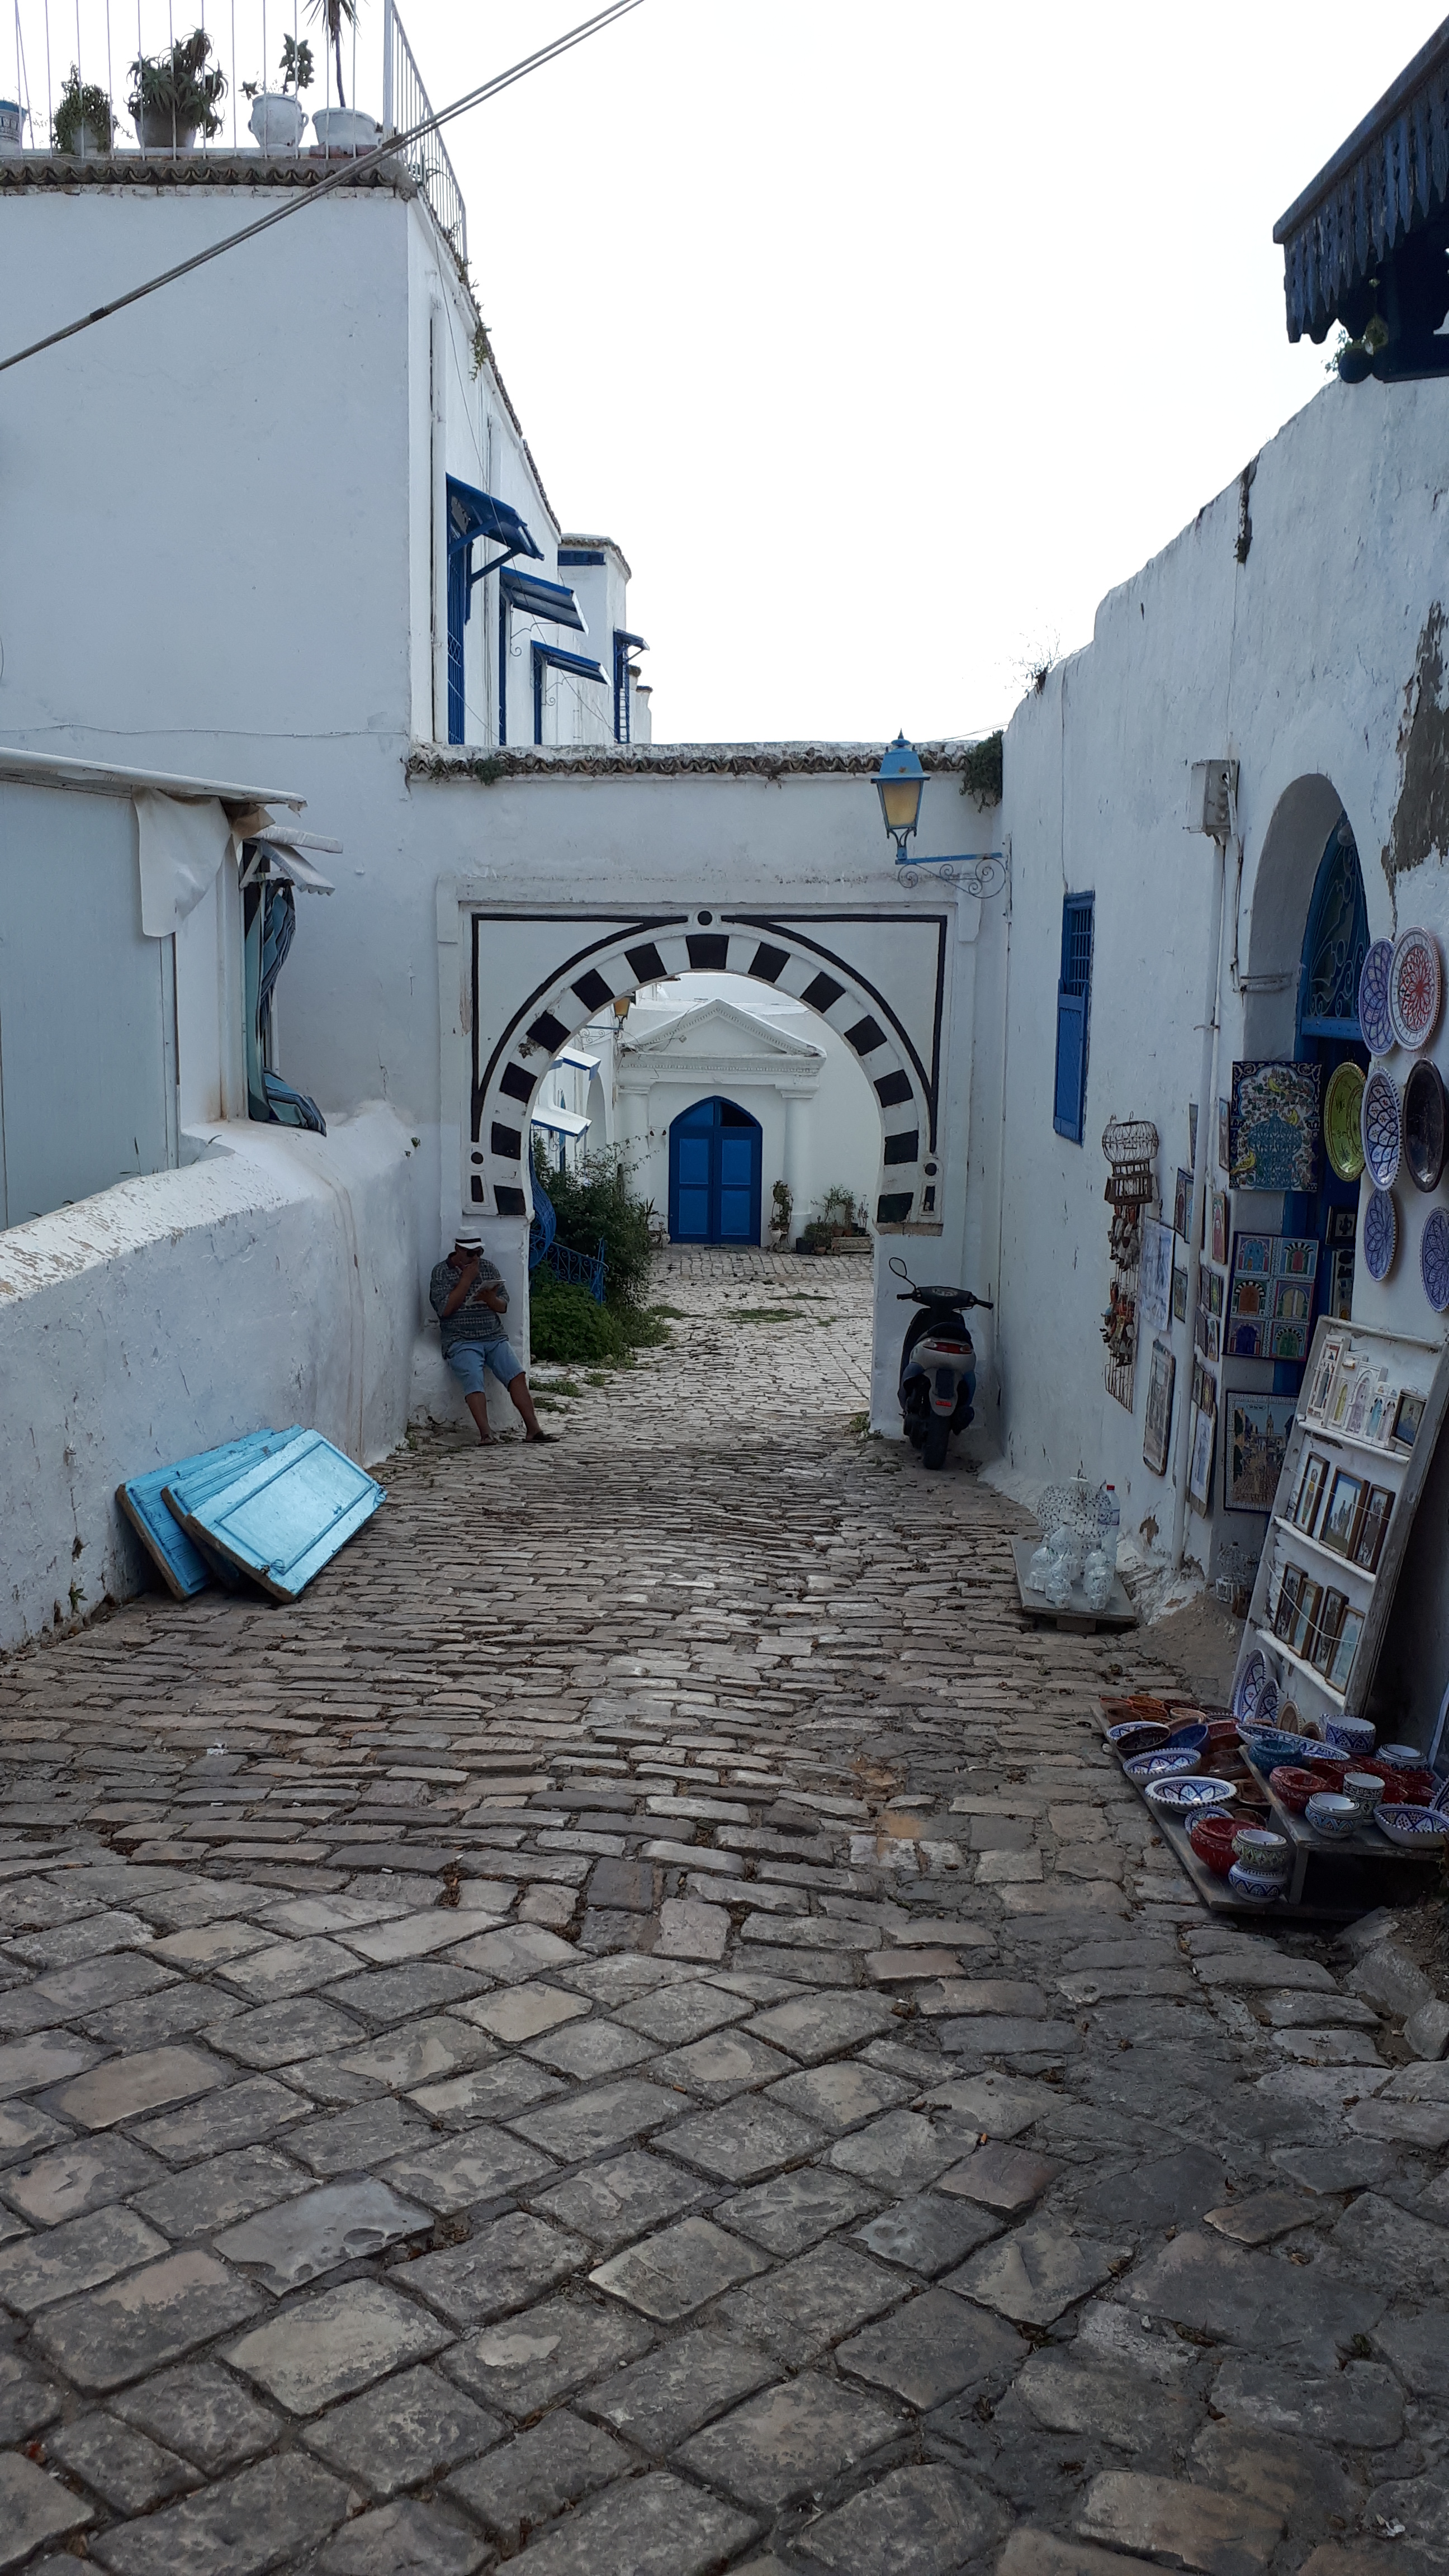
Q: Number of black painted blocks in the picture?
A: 13